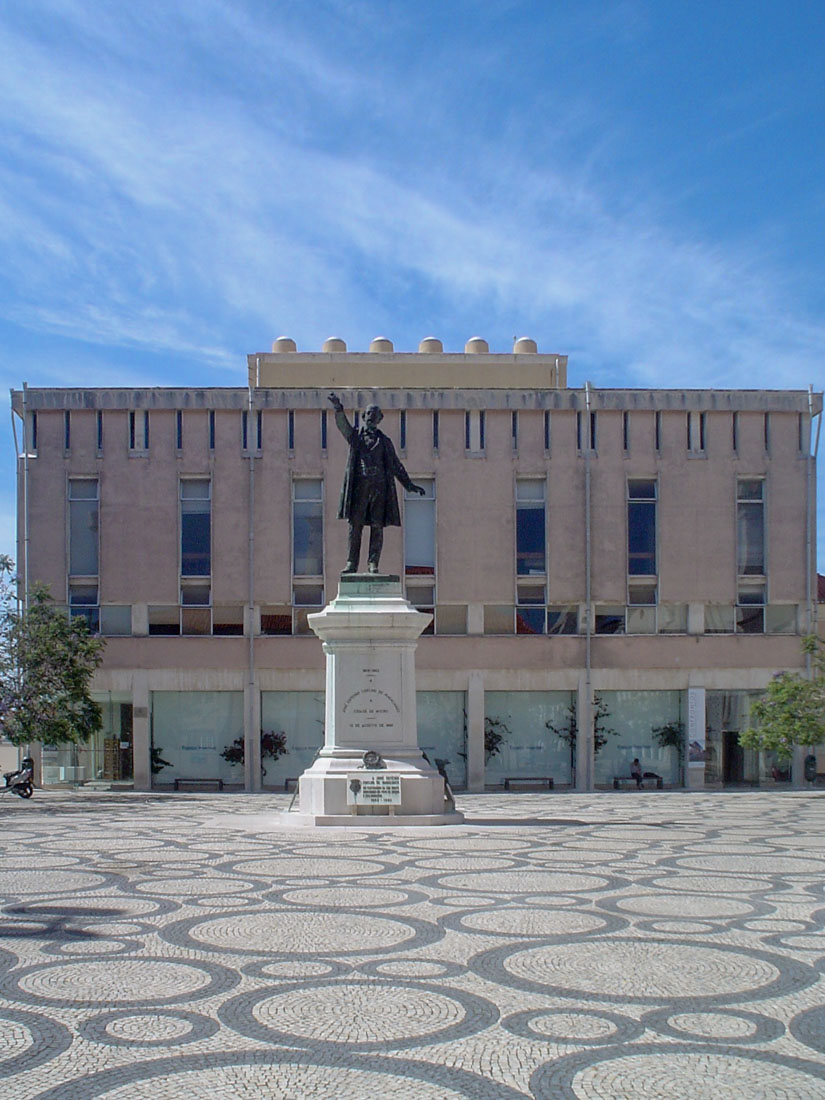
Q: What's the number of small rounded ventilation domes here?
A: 6